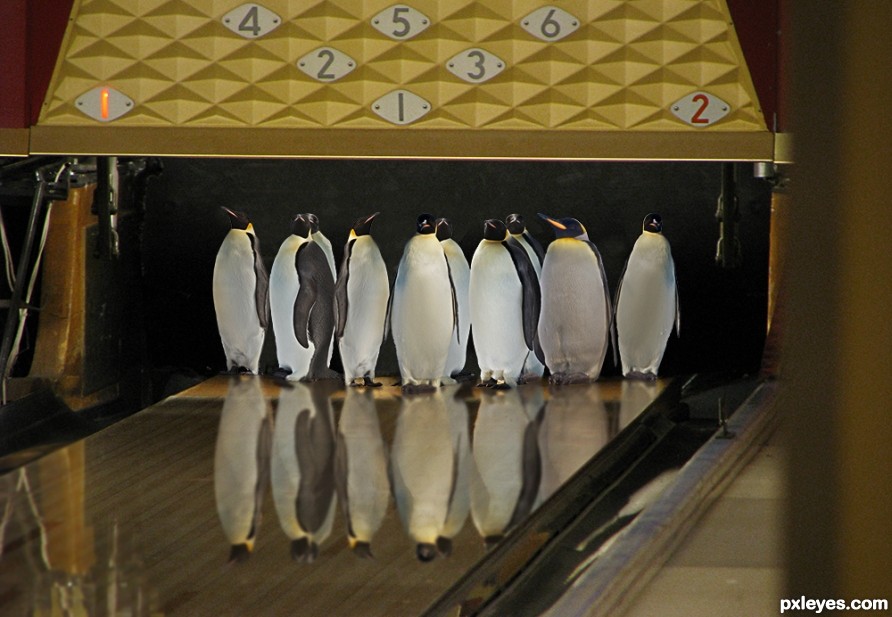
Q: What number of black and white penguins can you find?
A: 10